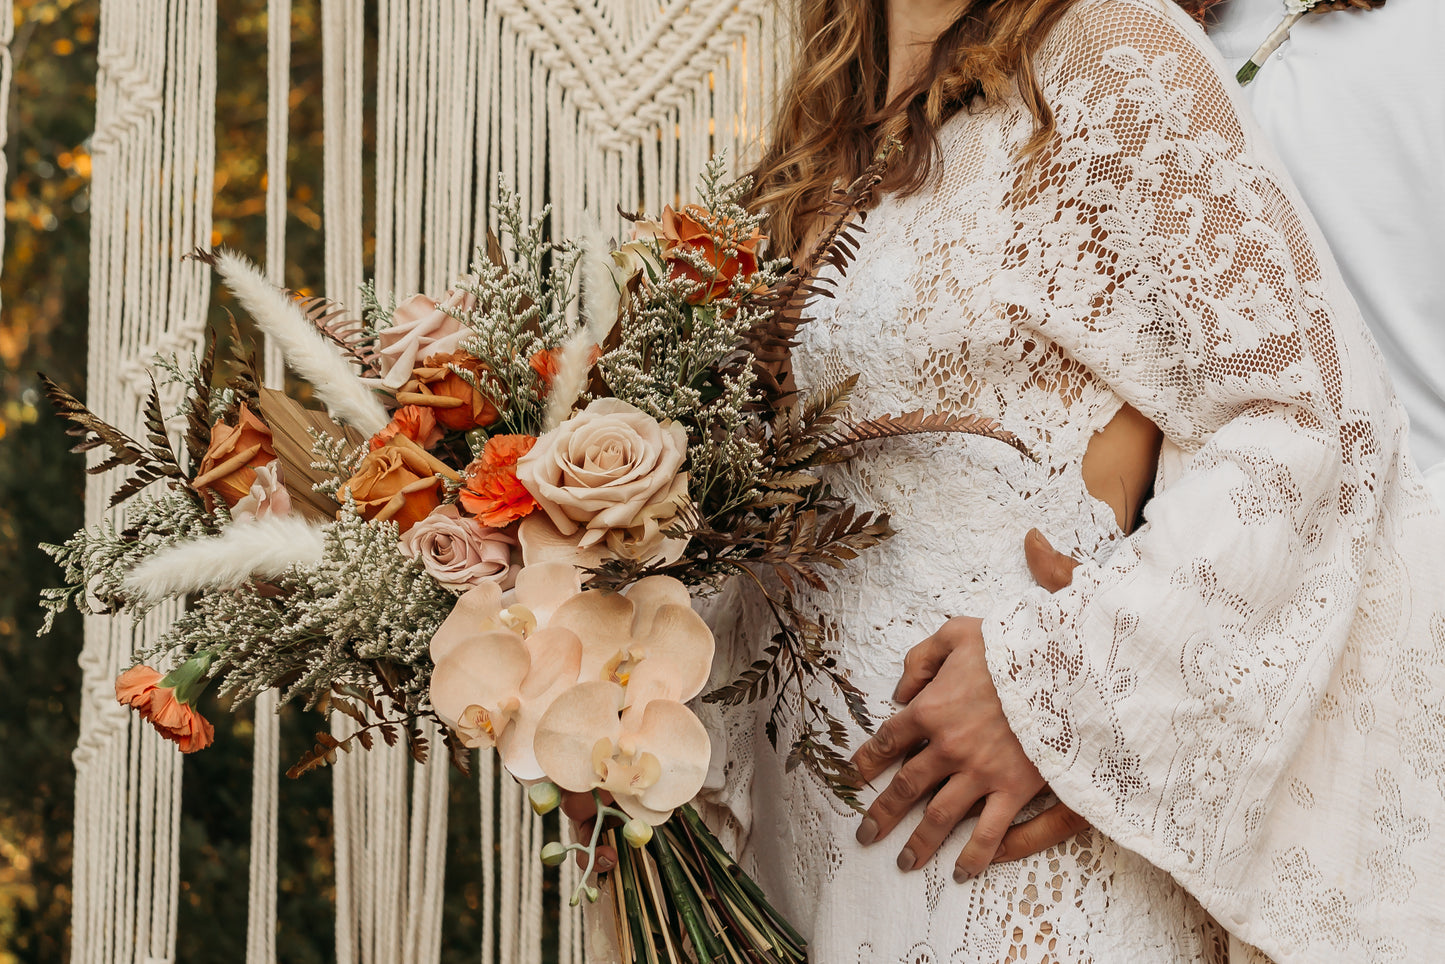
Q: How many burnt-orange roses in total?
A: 4